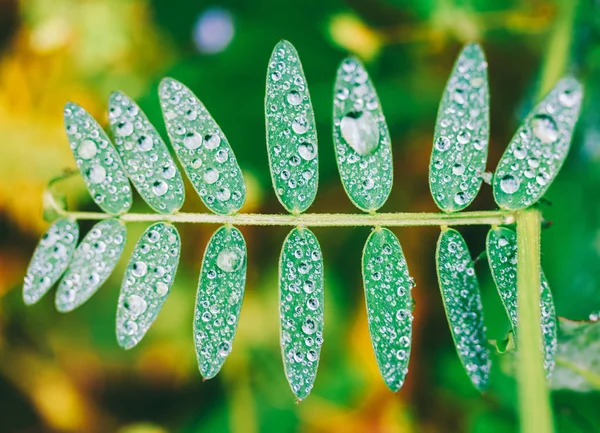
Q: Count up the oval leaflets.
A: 15